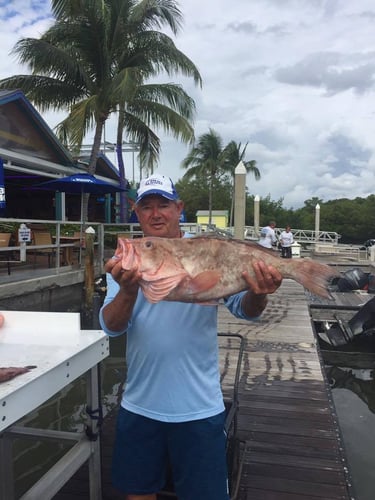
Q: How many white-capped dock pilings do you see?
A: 4